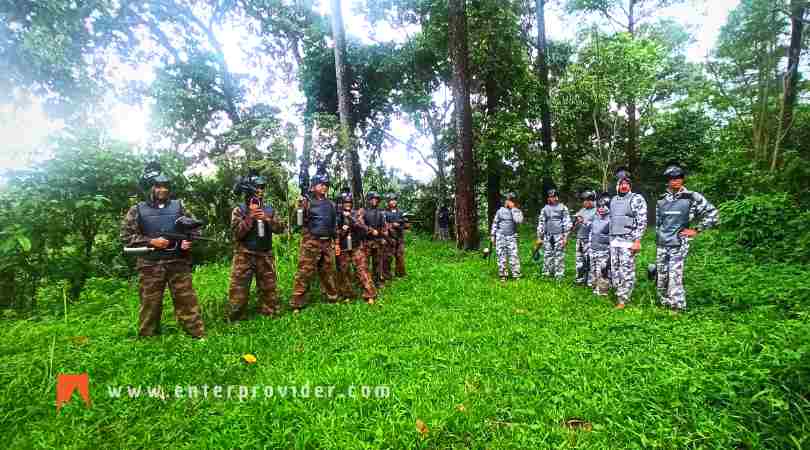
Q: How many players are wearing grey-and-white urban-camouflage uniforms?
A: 6